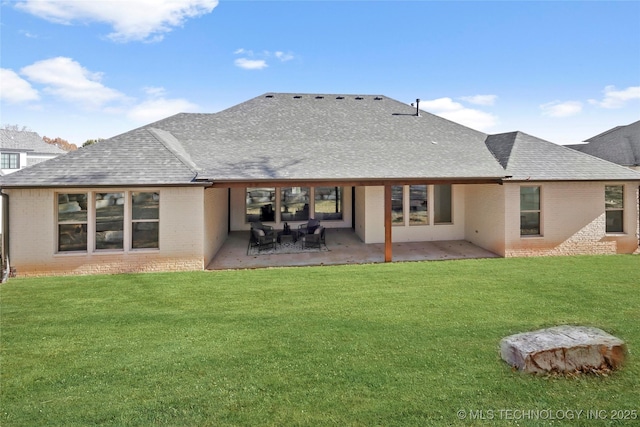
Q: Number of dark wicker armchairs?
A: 4